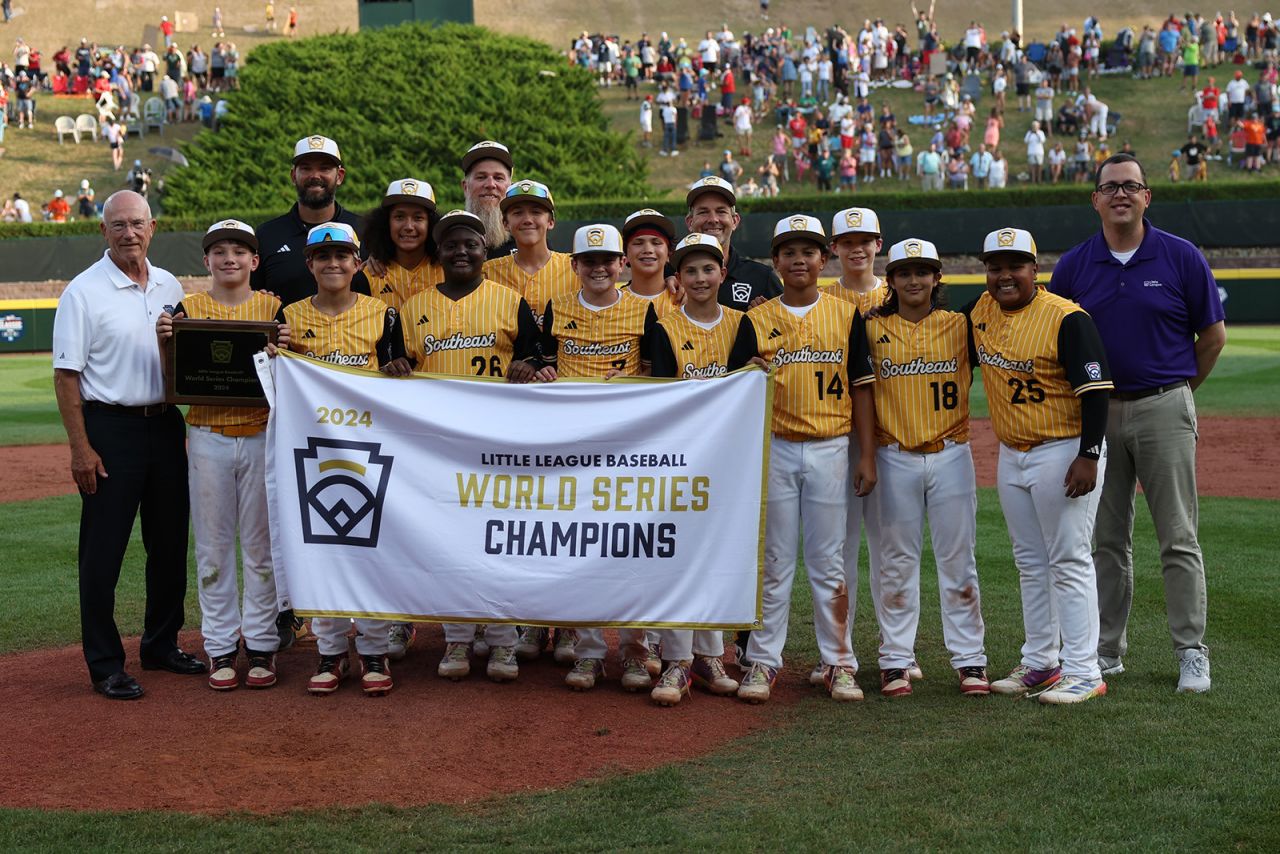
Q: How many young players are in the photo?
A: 12